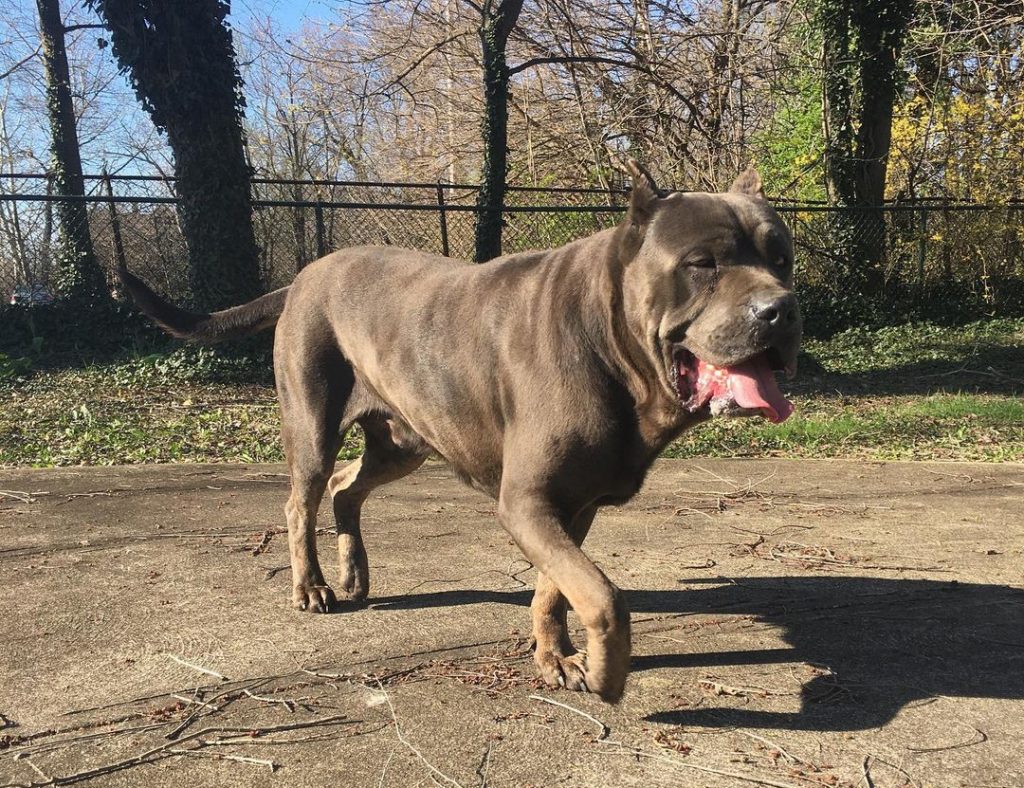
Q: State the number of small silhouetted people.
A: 0